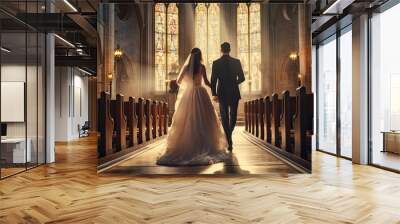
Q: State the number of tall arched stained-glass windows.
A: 3